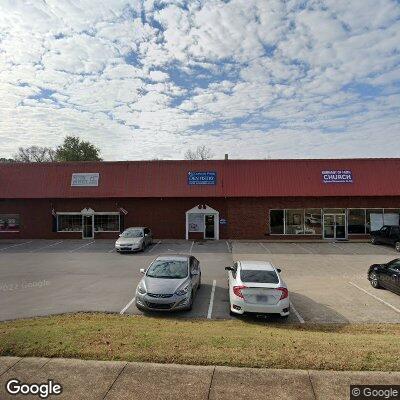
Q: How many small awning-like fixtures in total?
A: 2